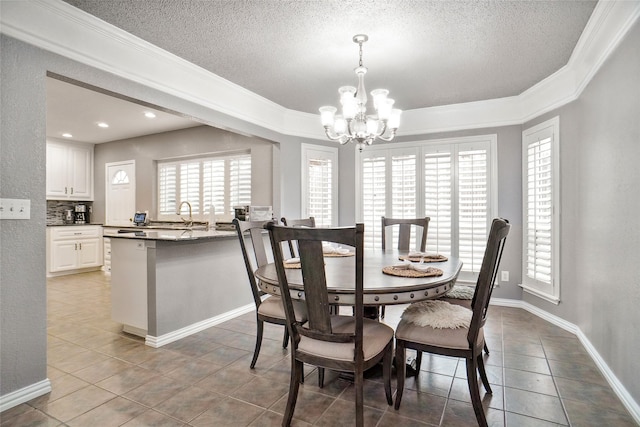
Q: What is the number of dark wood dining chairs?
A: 6